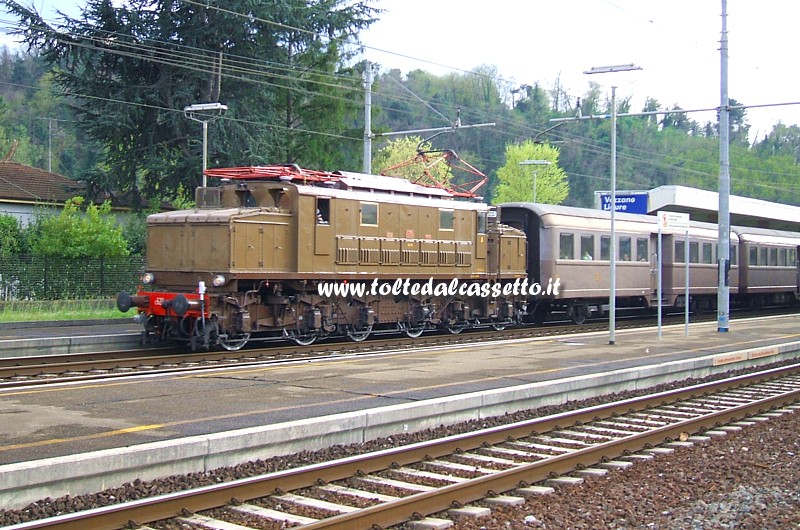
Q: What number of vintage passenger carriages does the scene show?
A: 2